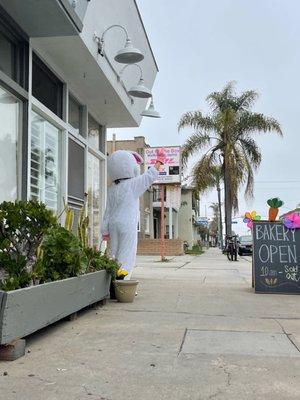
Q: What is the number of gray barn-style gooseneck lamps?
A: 3